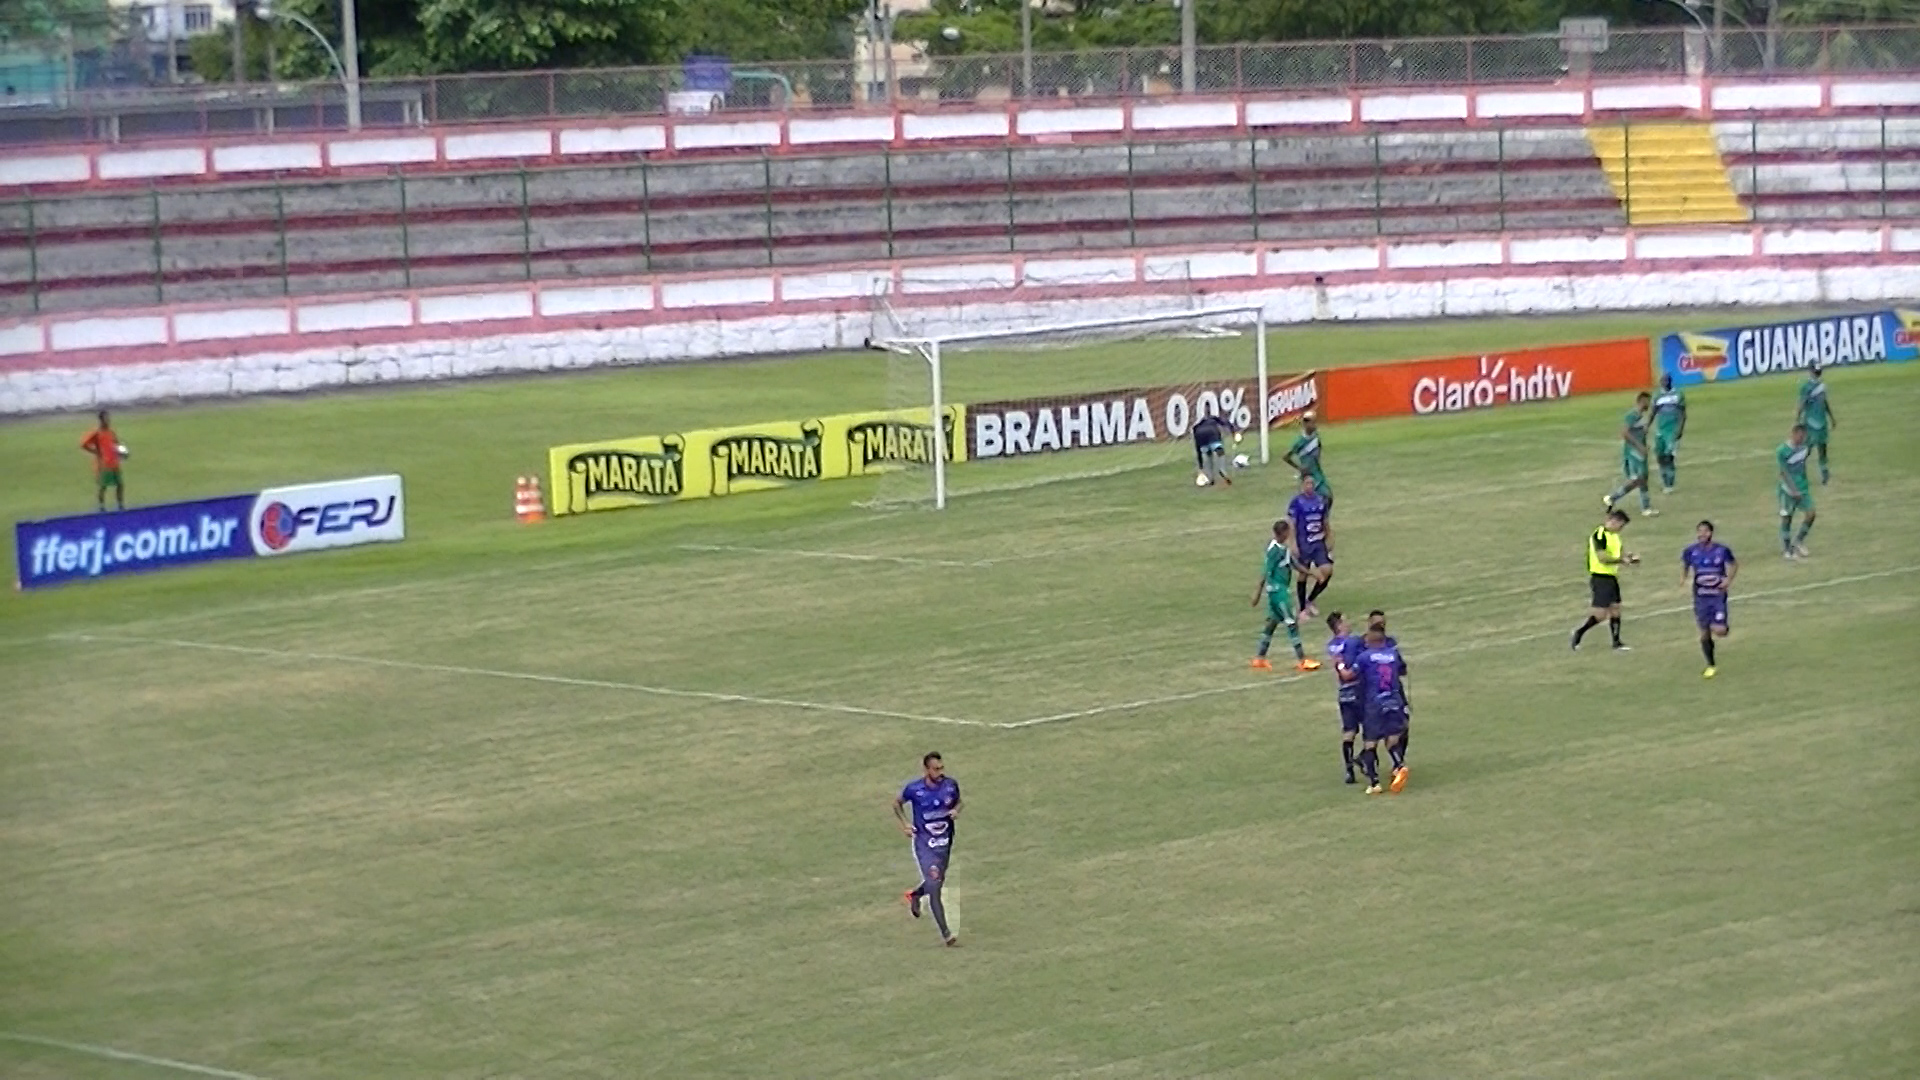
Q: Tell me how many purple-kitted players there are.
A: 6